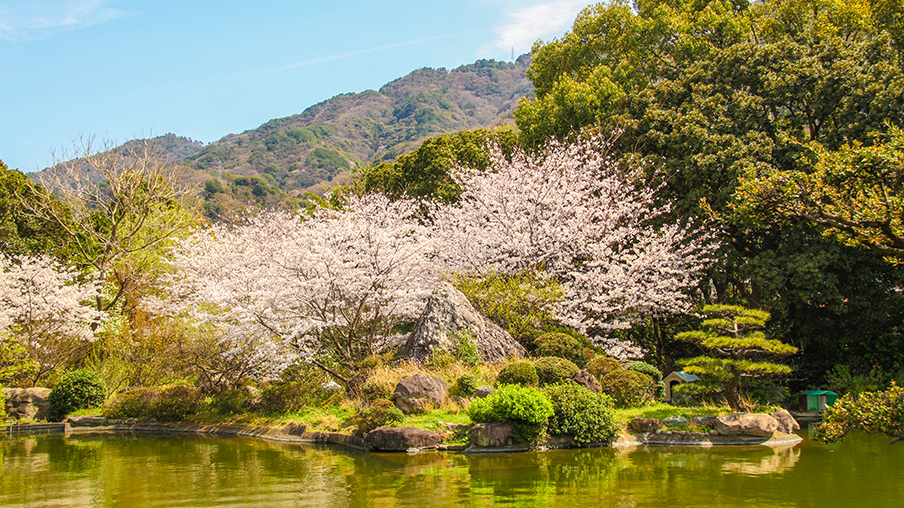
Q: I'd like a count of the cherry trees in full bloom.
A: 3